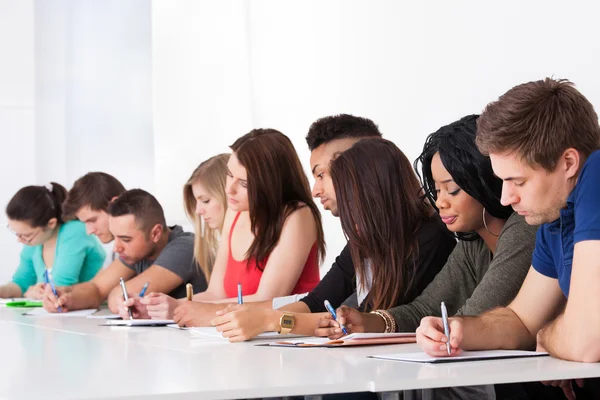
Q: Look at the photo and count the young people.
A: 9